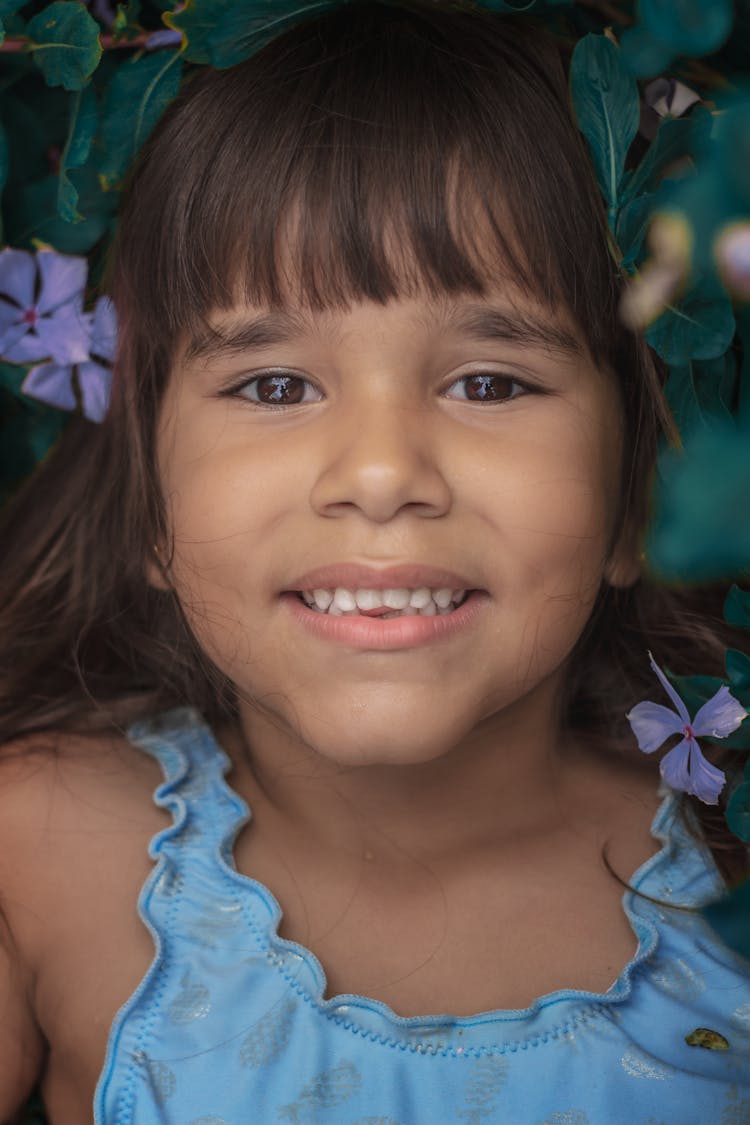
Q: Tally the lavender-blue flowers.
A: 3